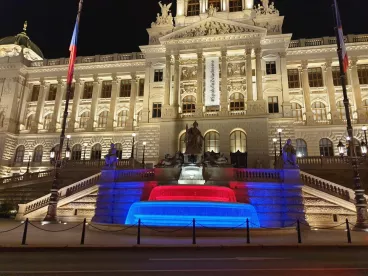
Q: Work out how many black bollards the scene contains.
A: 7